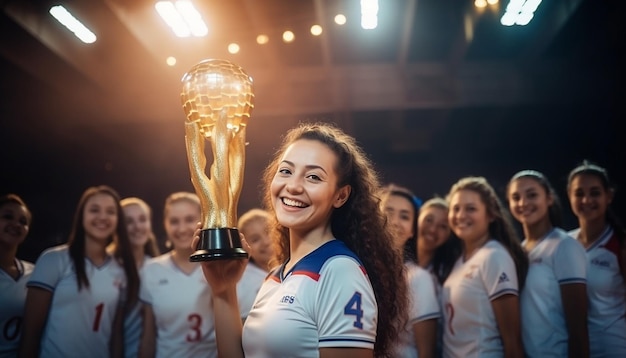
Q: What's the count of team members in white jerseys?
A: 11